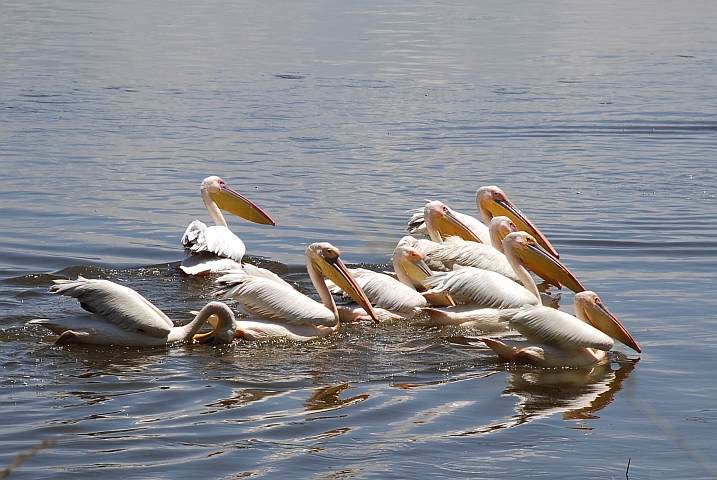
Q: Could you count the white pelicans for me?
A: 9